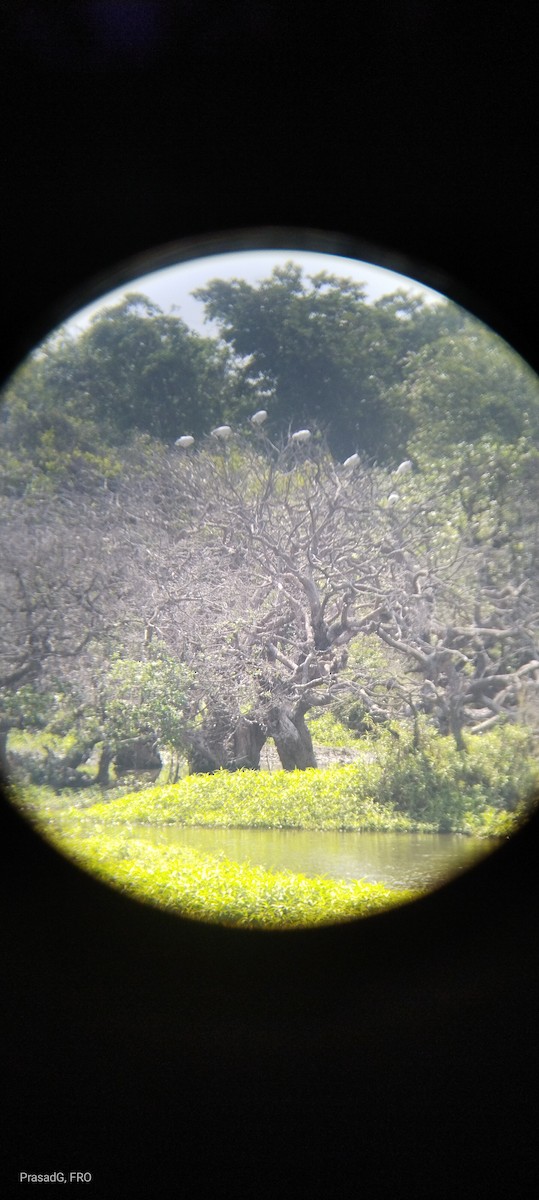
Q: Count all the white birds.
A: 7